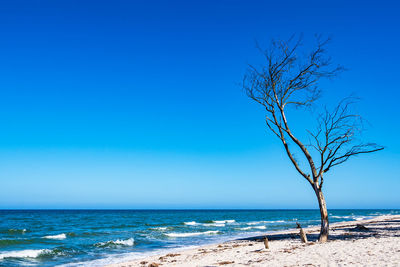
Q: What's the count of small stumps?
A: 2